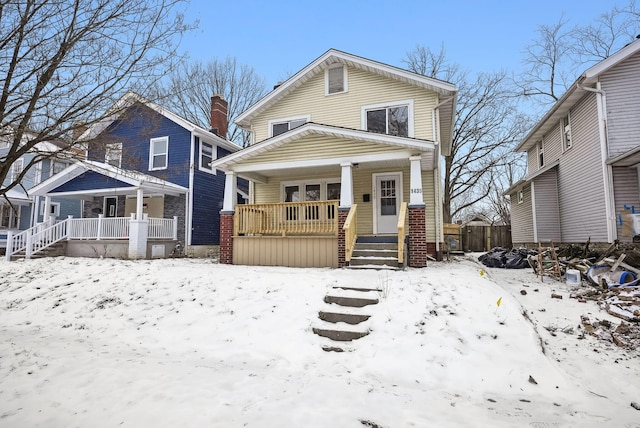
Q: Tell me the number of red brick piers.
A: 3